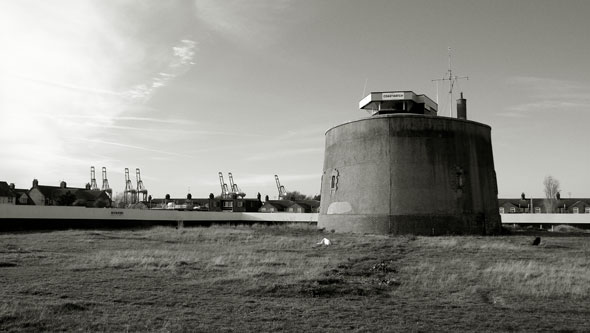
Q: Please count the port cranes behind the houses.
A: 7